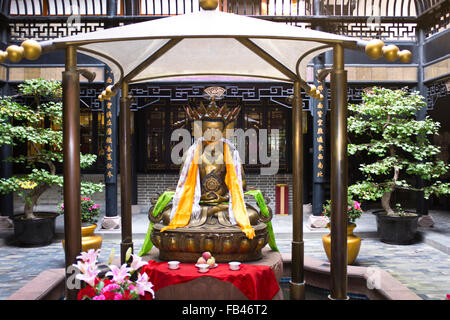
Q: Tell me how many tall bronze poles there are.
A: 4